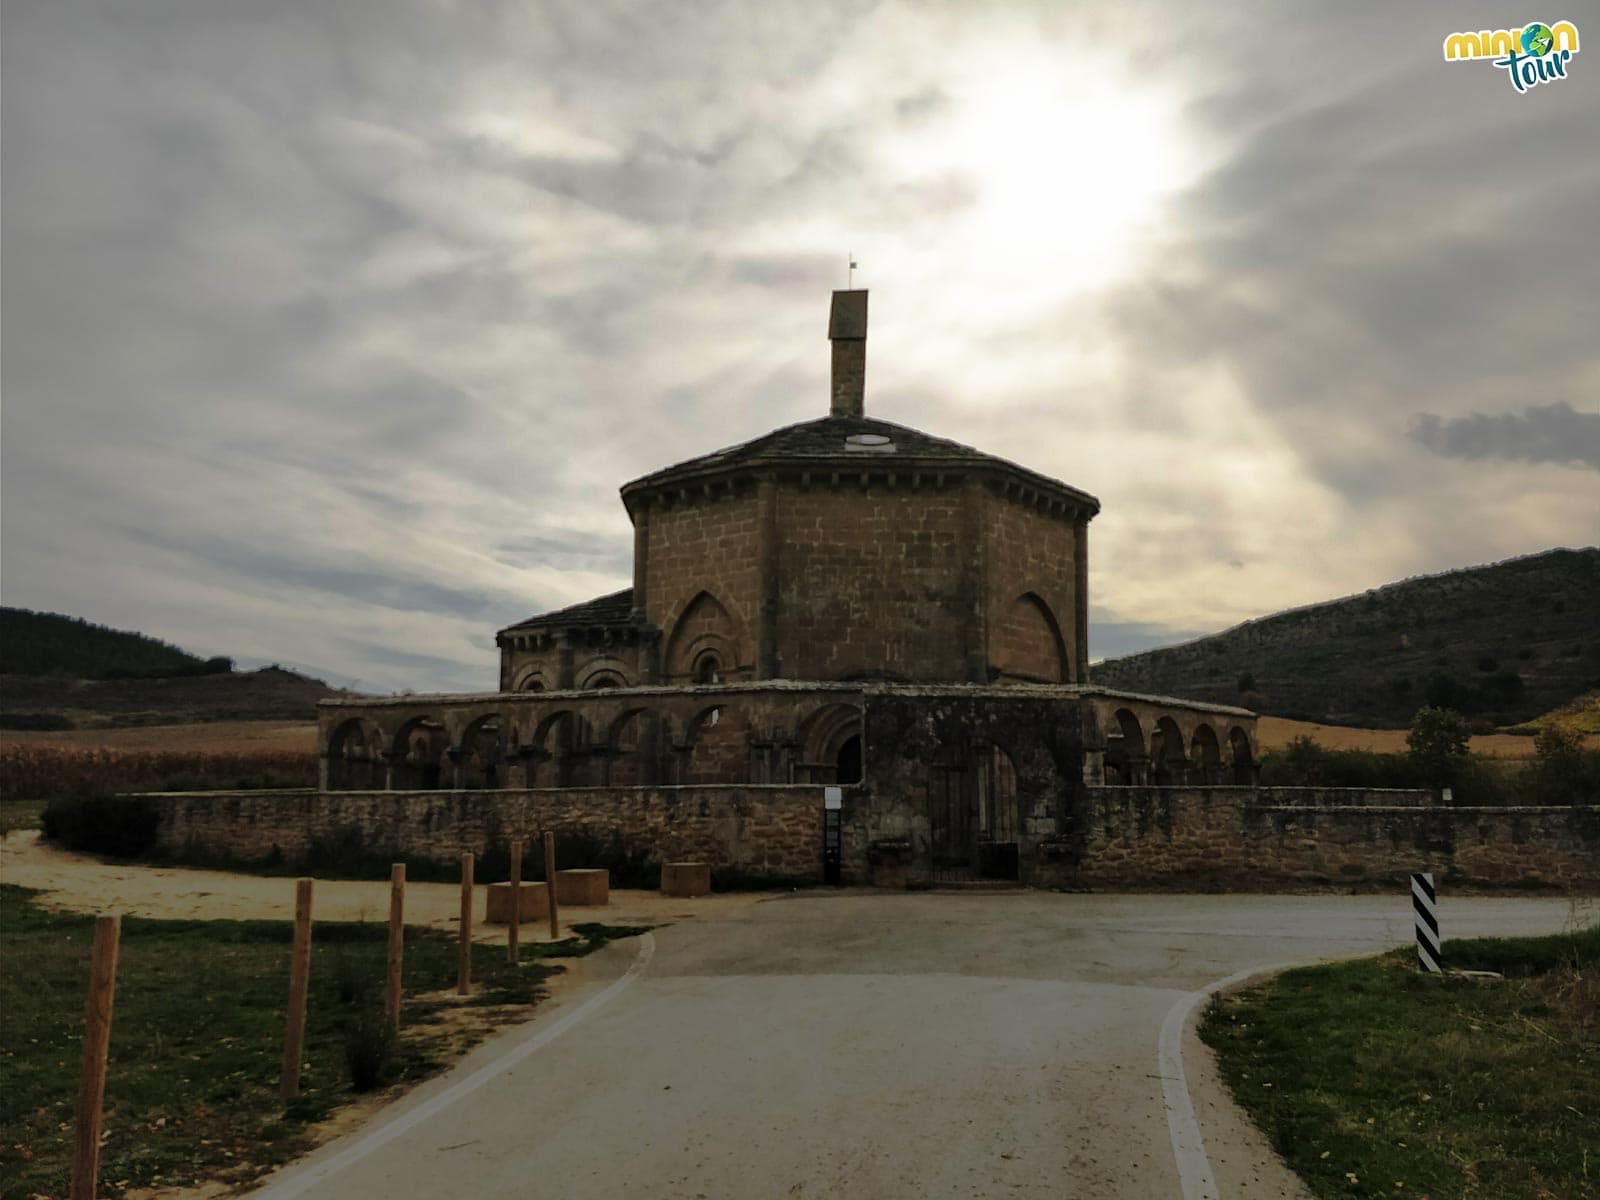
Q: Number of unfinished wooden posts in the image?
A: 6